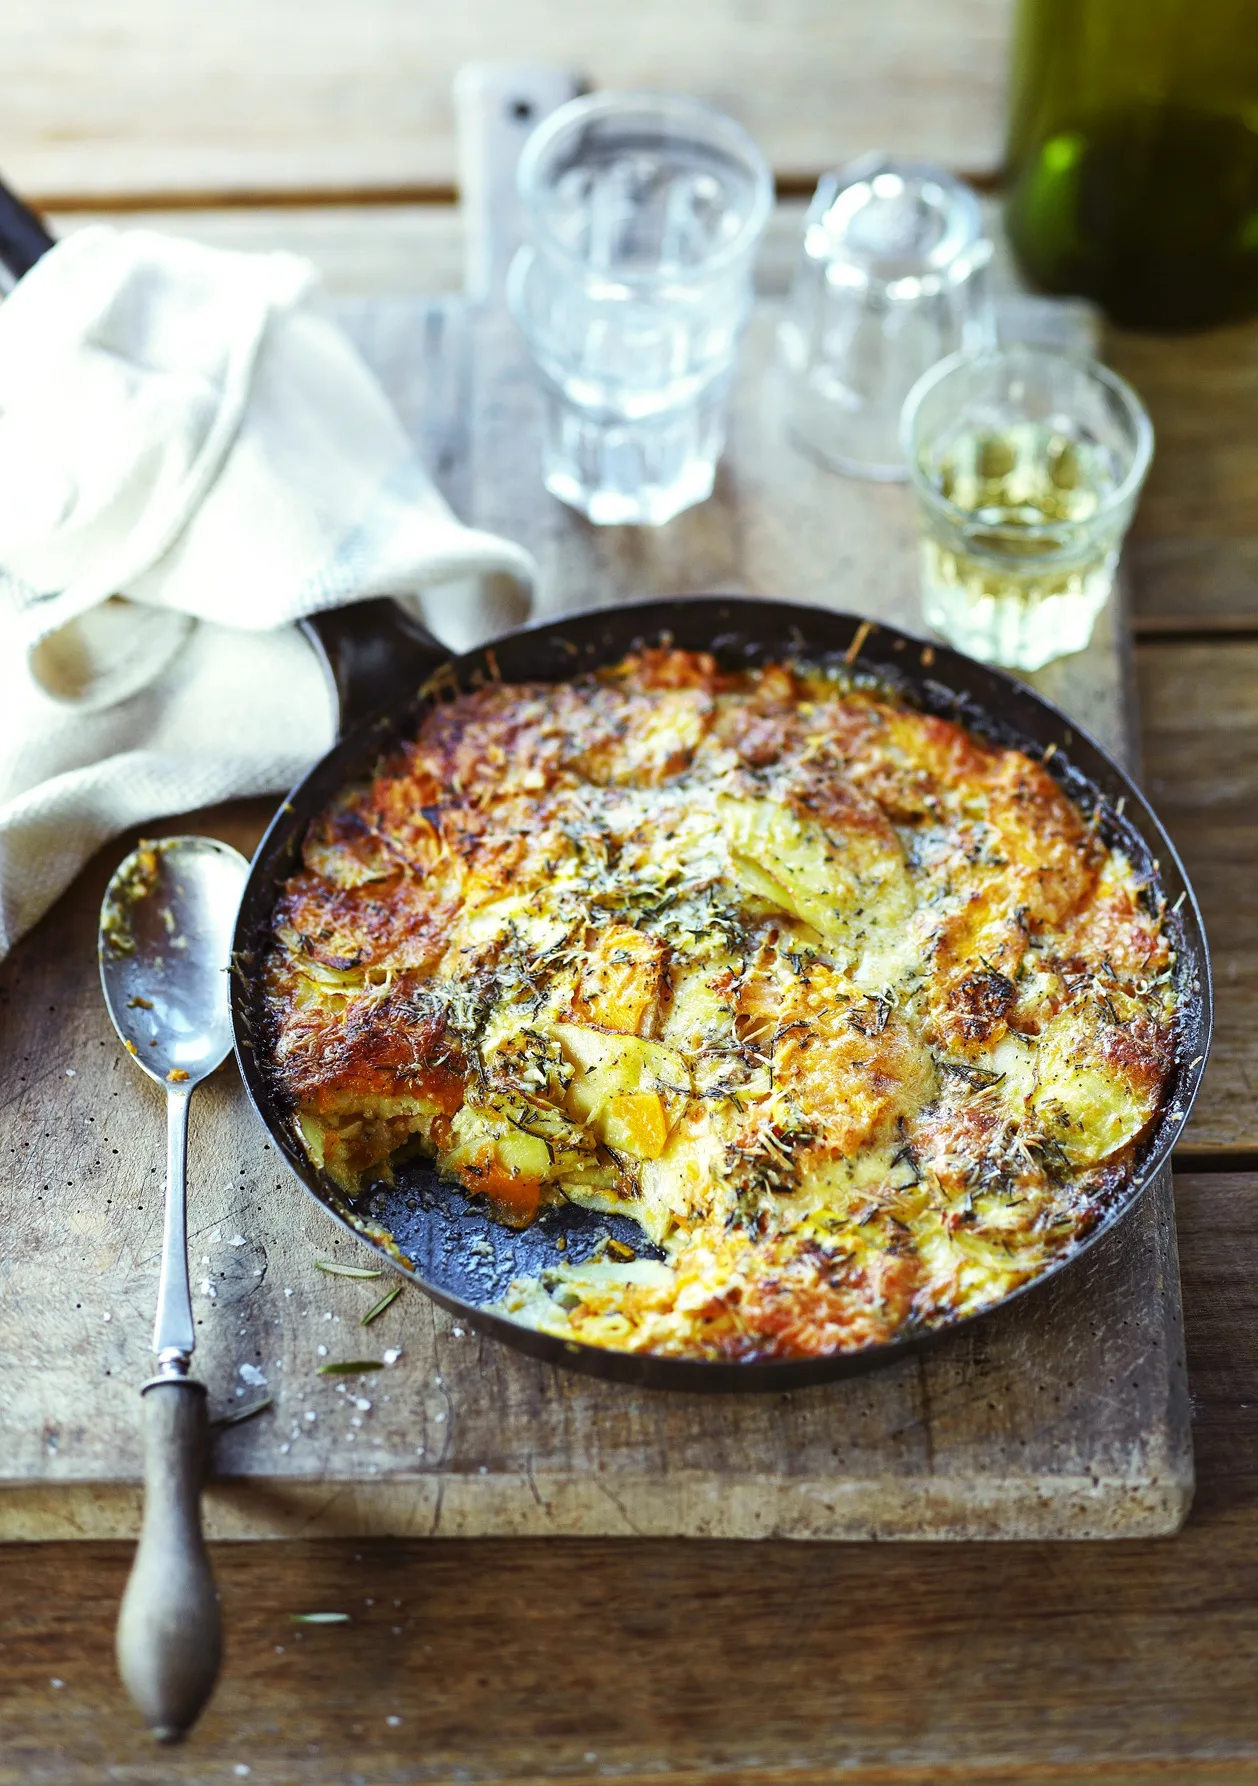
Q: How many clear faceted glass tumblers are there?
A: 4